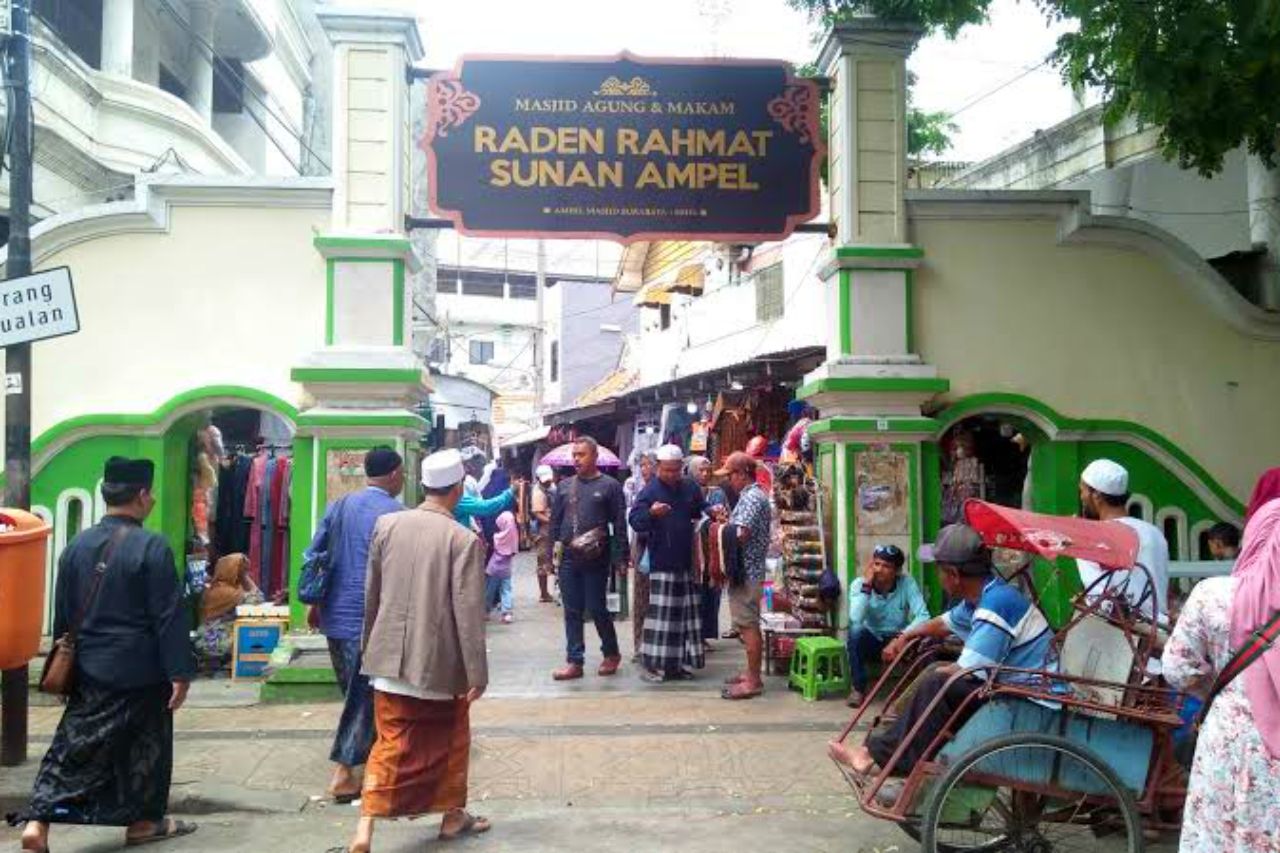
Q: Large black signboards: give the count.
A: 1